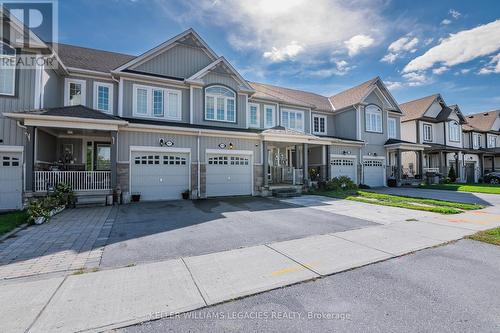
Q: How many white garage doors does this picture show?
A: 5